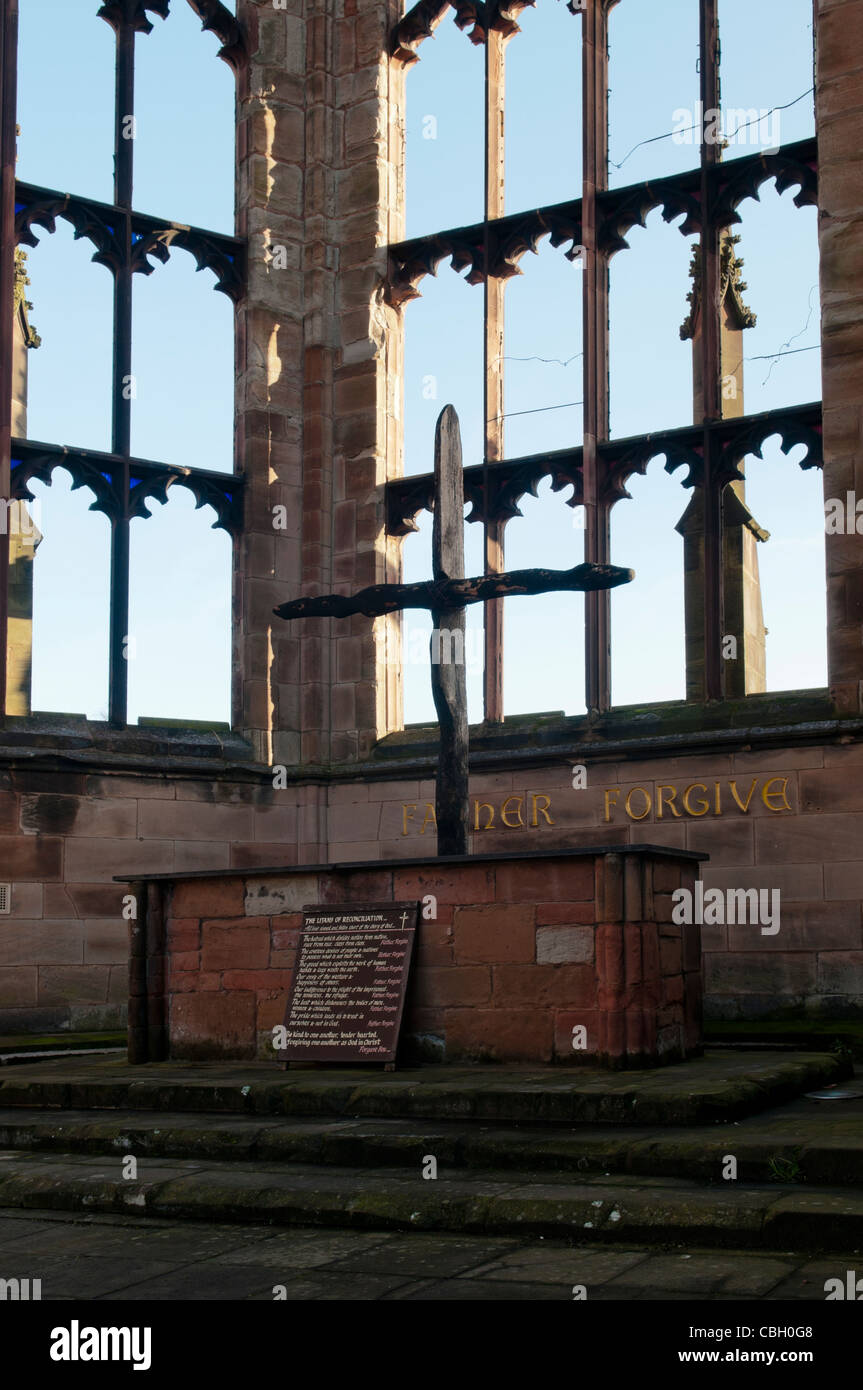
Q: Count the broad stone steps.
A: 3